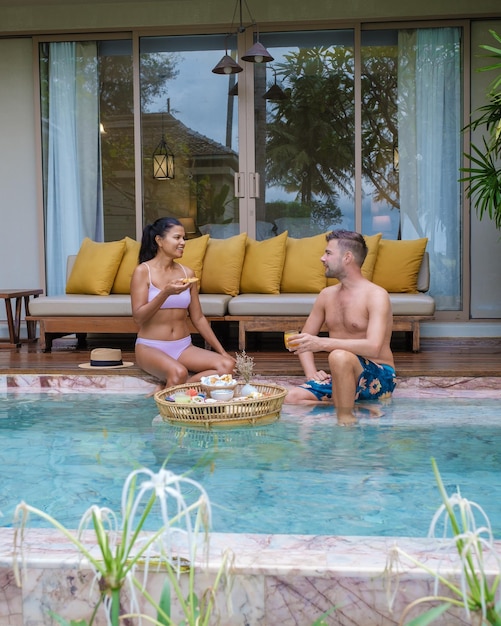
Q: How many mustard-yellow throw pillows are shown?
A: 8